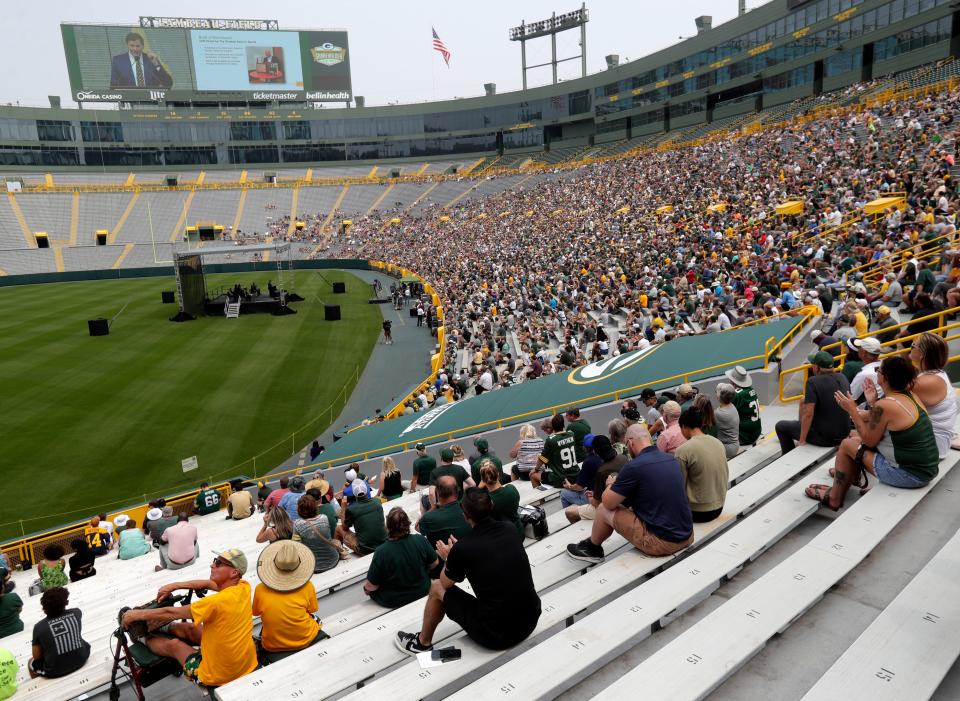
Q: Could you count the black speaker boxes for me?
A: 4